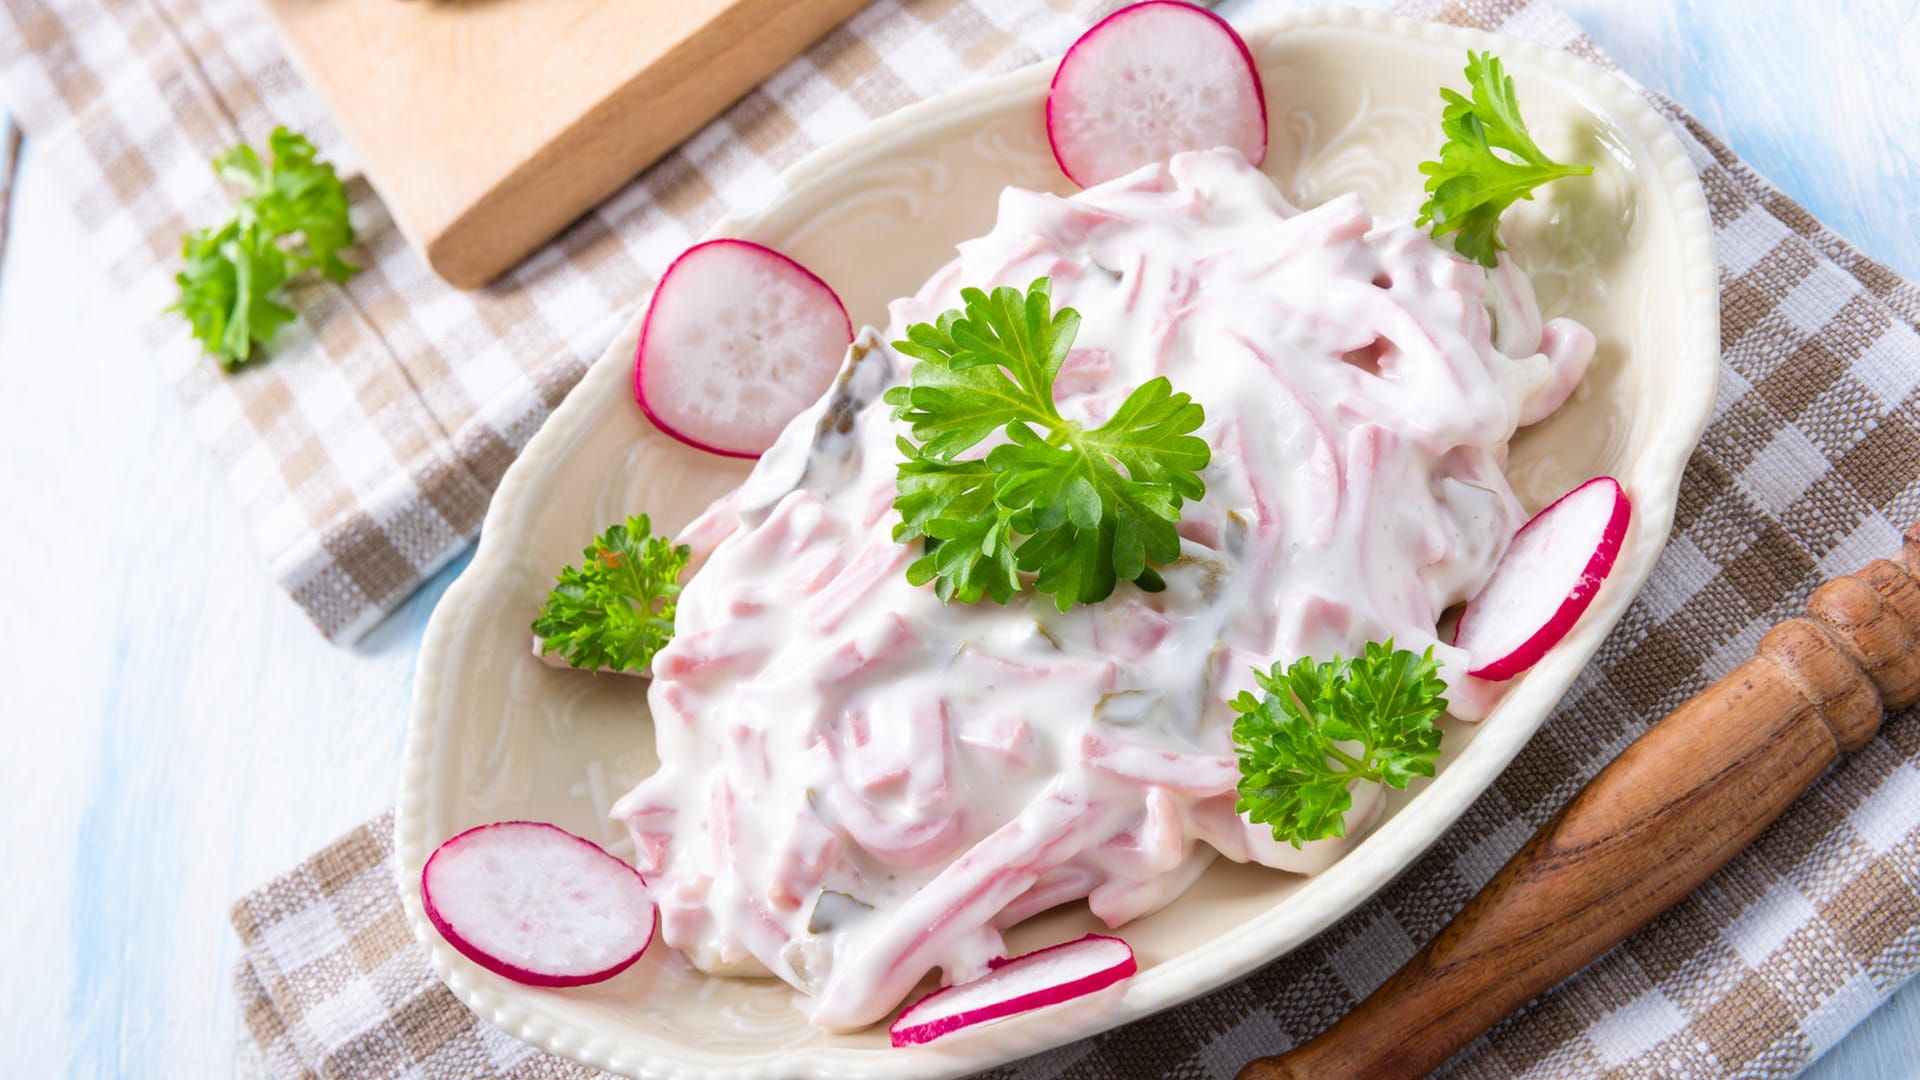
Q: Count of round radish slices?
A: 5